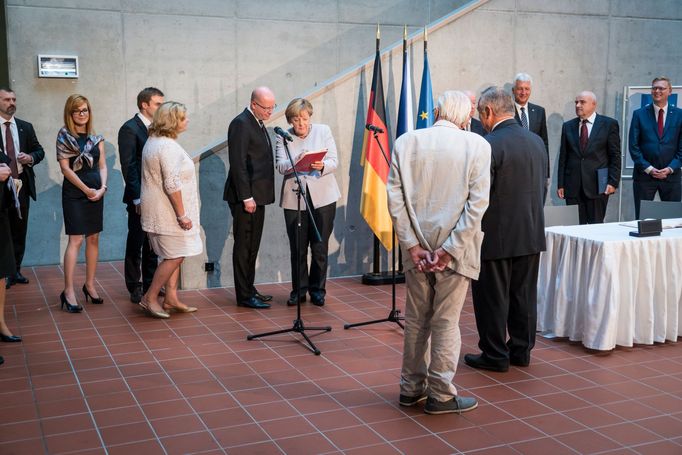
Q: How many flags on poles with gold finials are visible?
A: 3